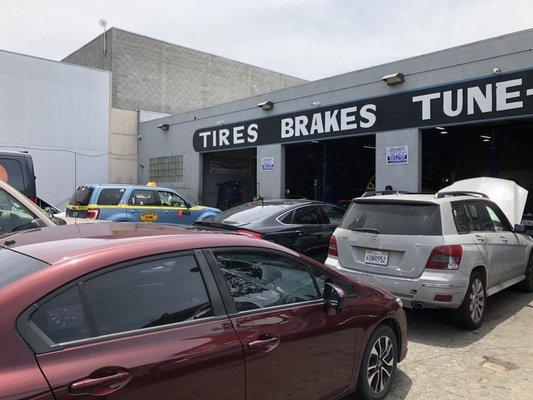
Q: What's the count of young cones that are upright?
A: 0